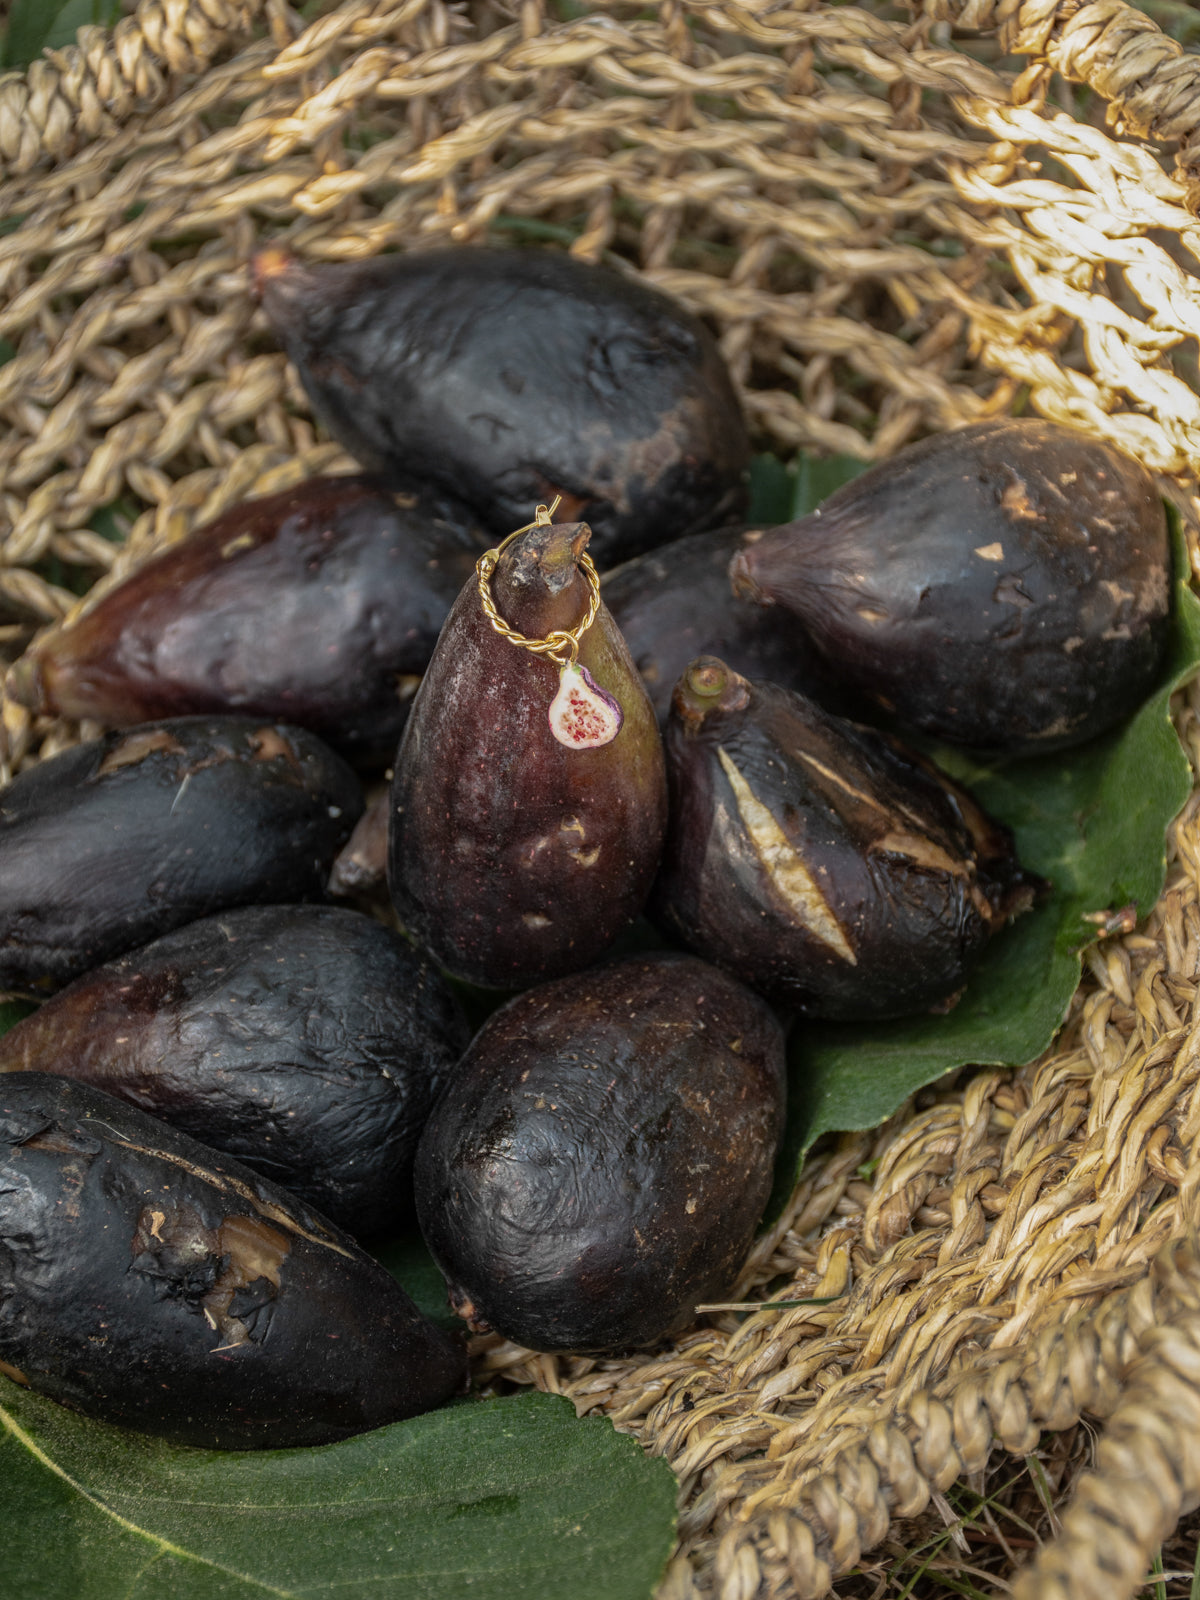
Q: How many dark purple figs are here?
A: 10